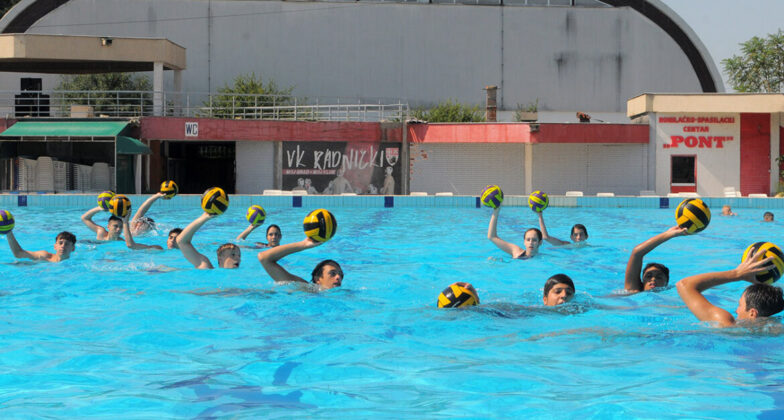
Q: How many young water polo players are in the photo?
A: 12